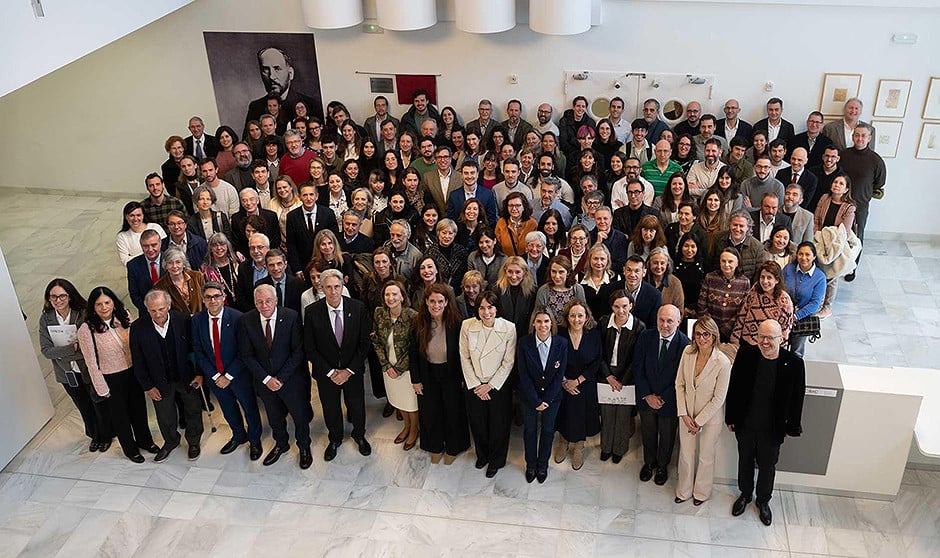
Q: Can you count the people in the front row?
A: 15